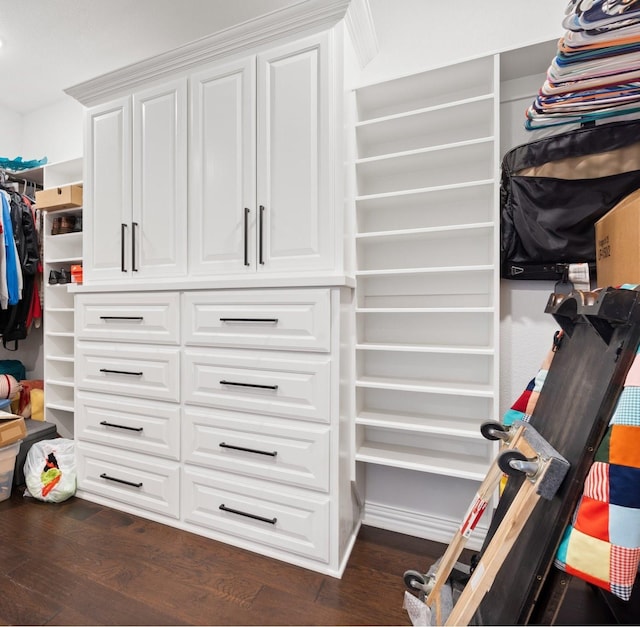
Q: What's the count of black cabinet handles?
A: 12